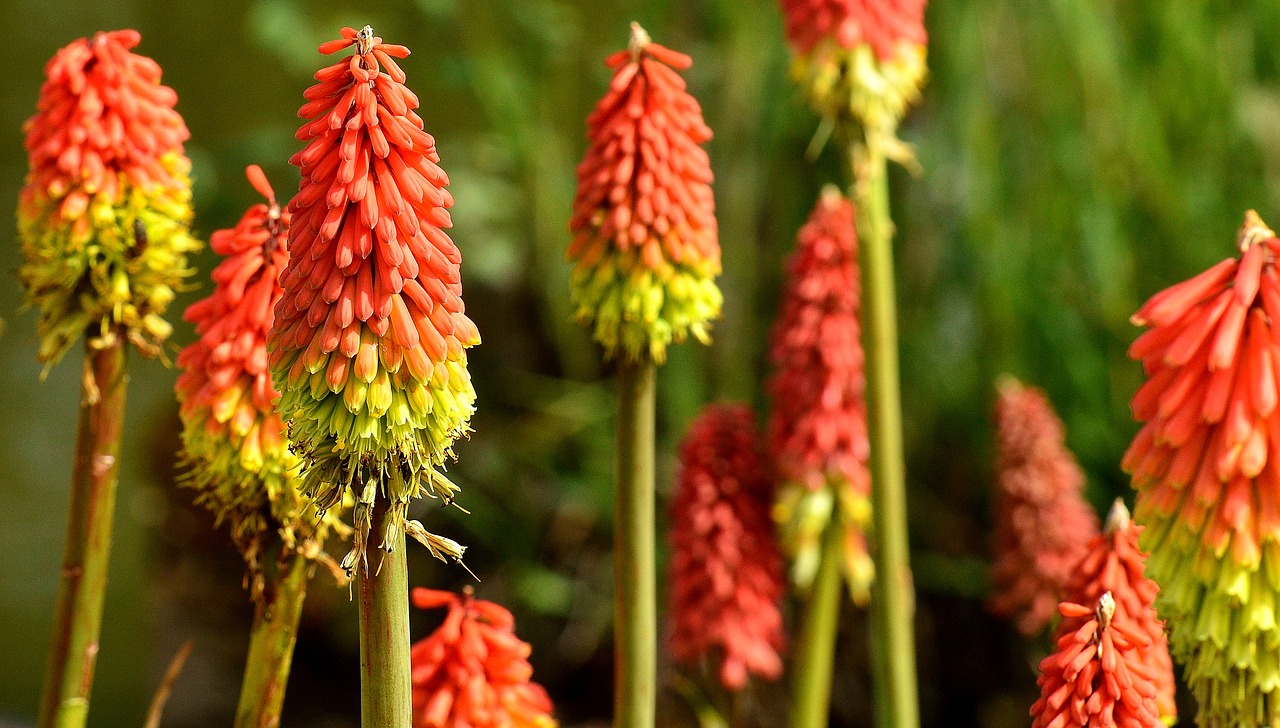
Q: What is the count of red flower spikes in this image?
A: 12